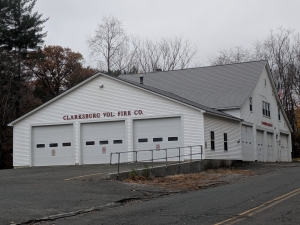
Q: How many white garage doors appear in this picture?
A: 7